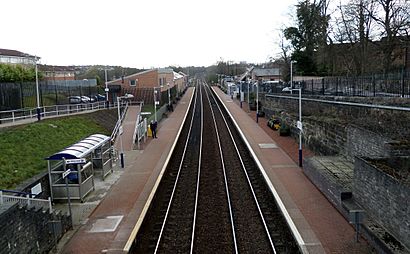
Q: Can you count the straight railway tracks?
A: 2